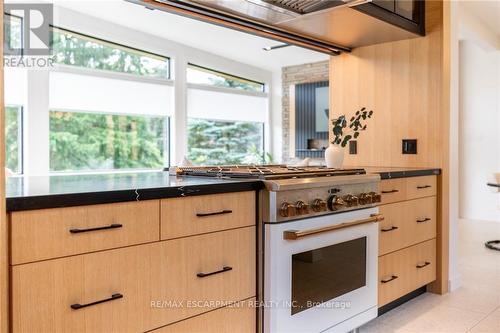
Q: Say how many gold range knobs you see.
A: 7